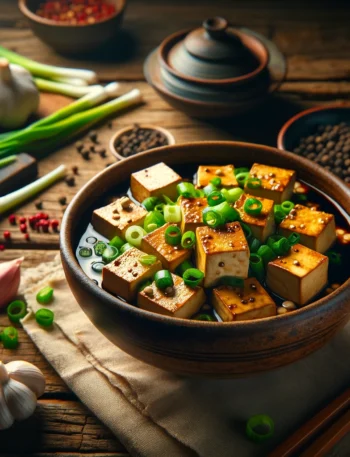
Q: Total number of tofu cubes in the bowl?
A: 13